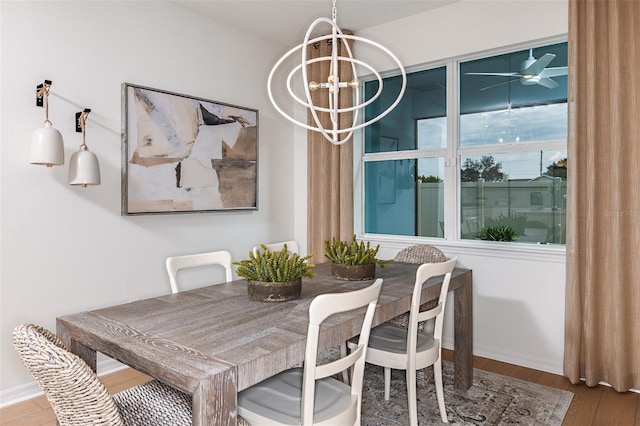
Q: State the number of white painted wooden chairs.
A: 4